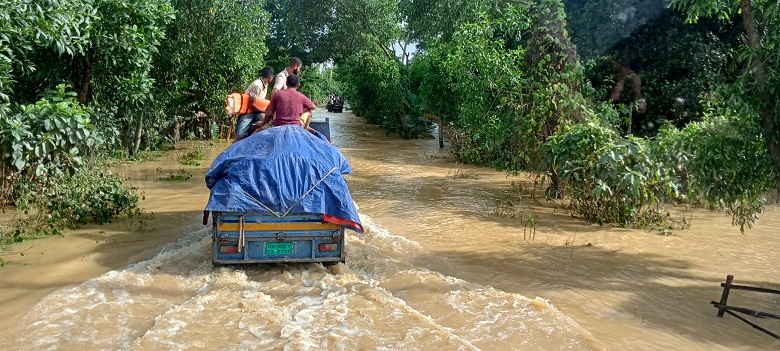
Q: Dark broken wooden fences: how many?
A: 1